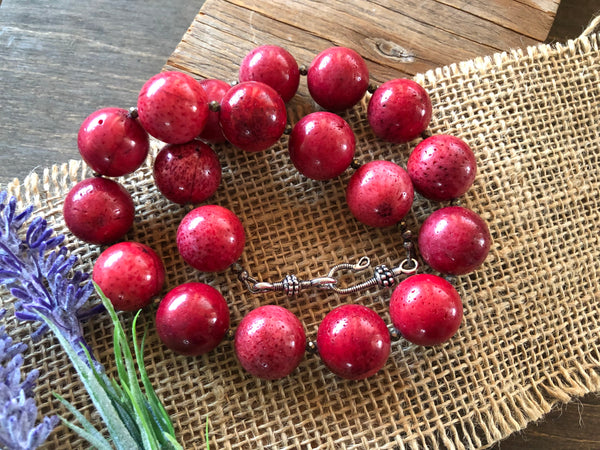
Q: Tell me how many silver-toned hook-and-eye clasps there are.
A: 1